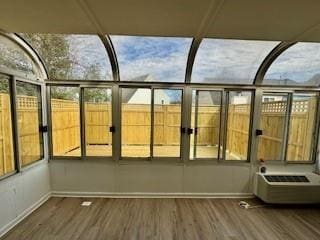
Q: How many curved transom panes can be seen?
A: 5